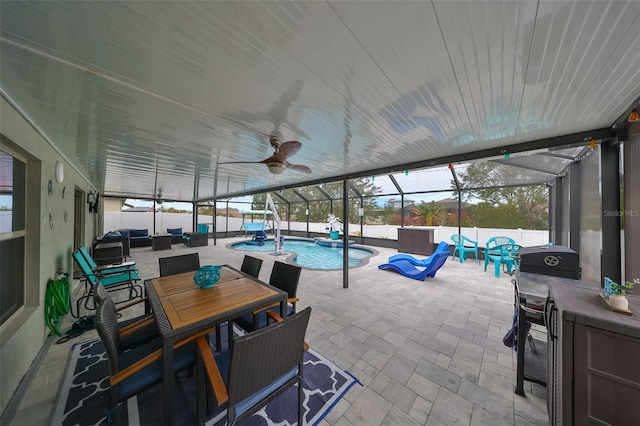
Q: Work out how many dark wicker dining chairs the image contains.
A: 6